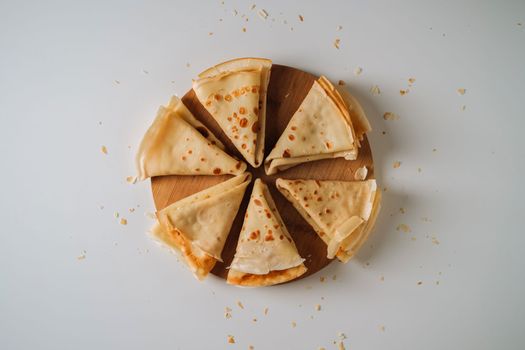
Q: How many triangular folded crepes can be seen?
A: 6